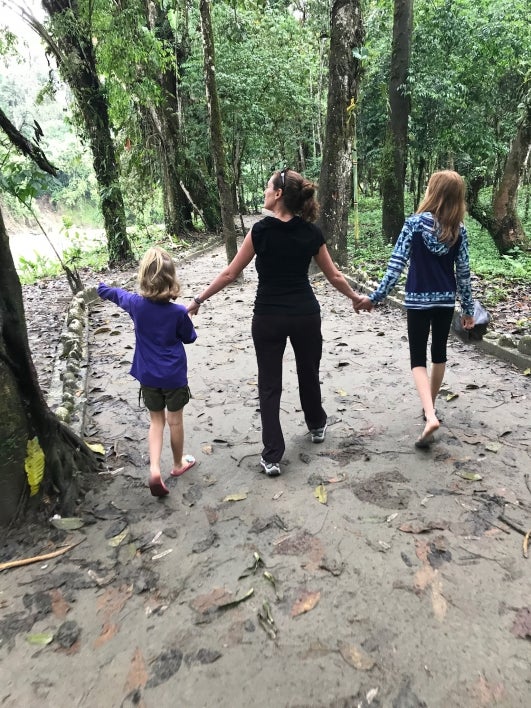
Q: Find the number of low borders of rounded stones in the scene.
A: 2